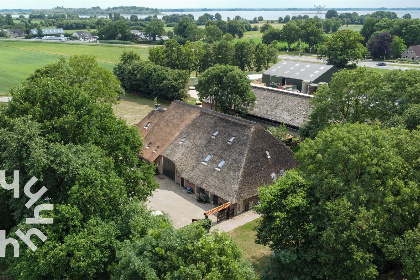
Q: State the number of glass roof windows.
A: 11